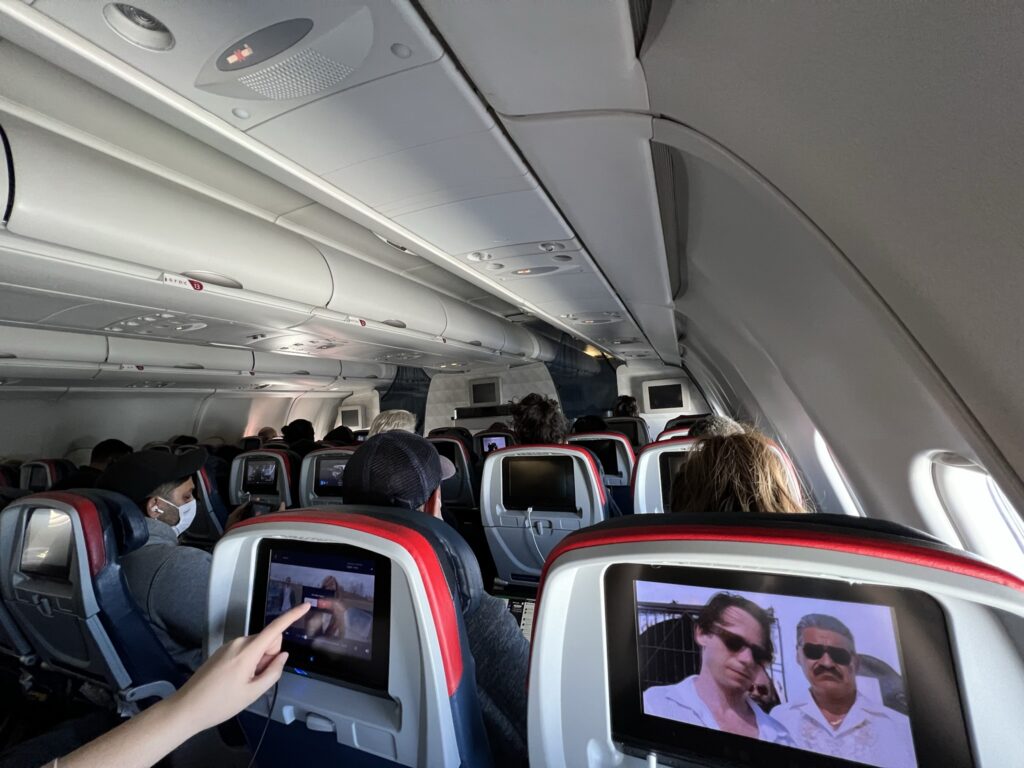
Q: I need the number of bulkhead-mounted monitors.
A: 3